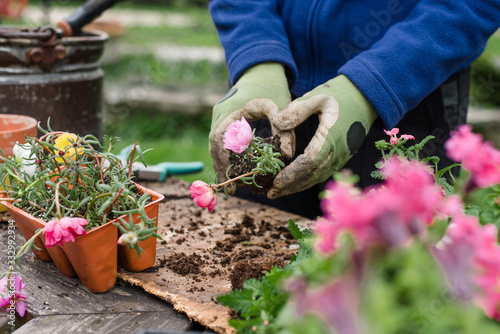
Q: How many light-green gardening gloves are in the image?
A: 2